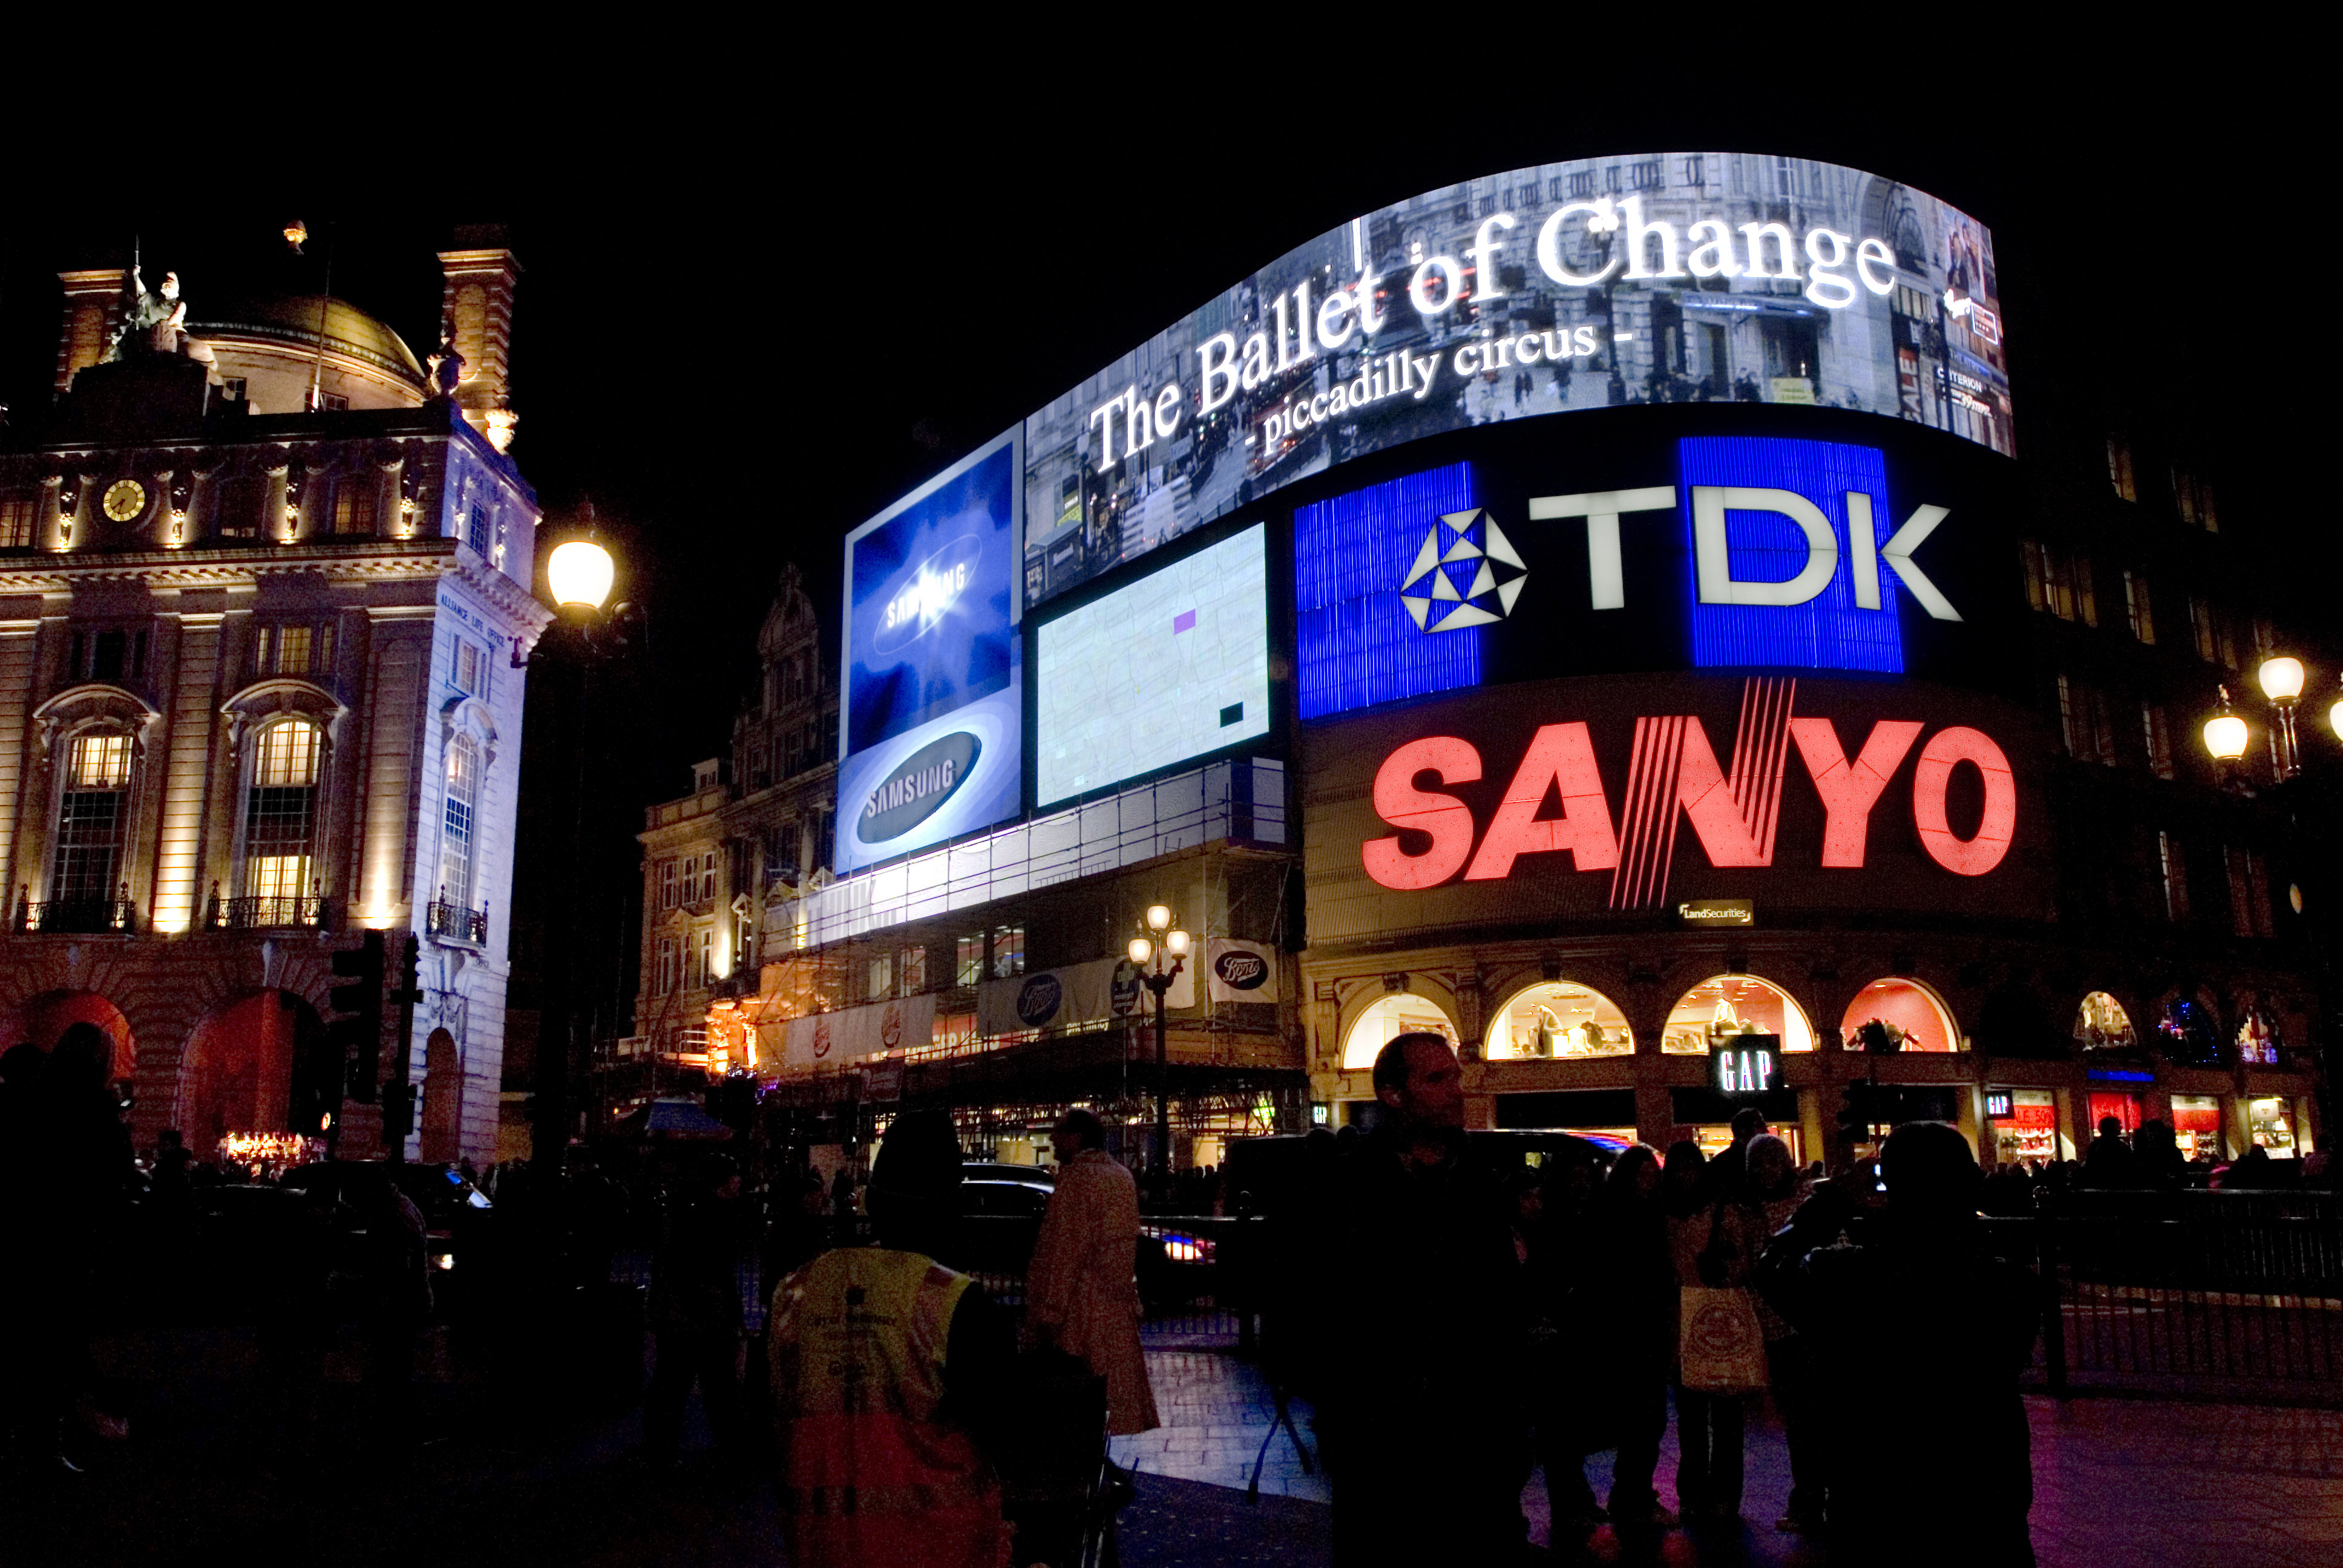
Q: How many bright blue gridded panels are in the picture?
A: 2